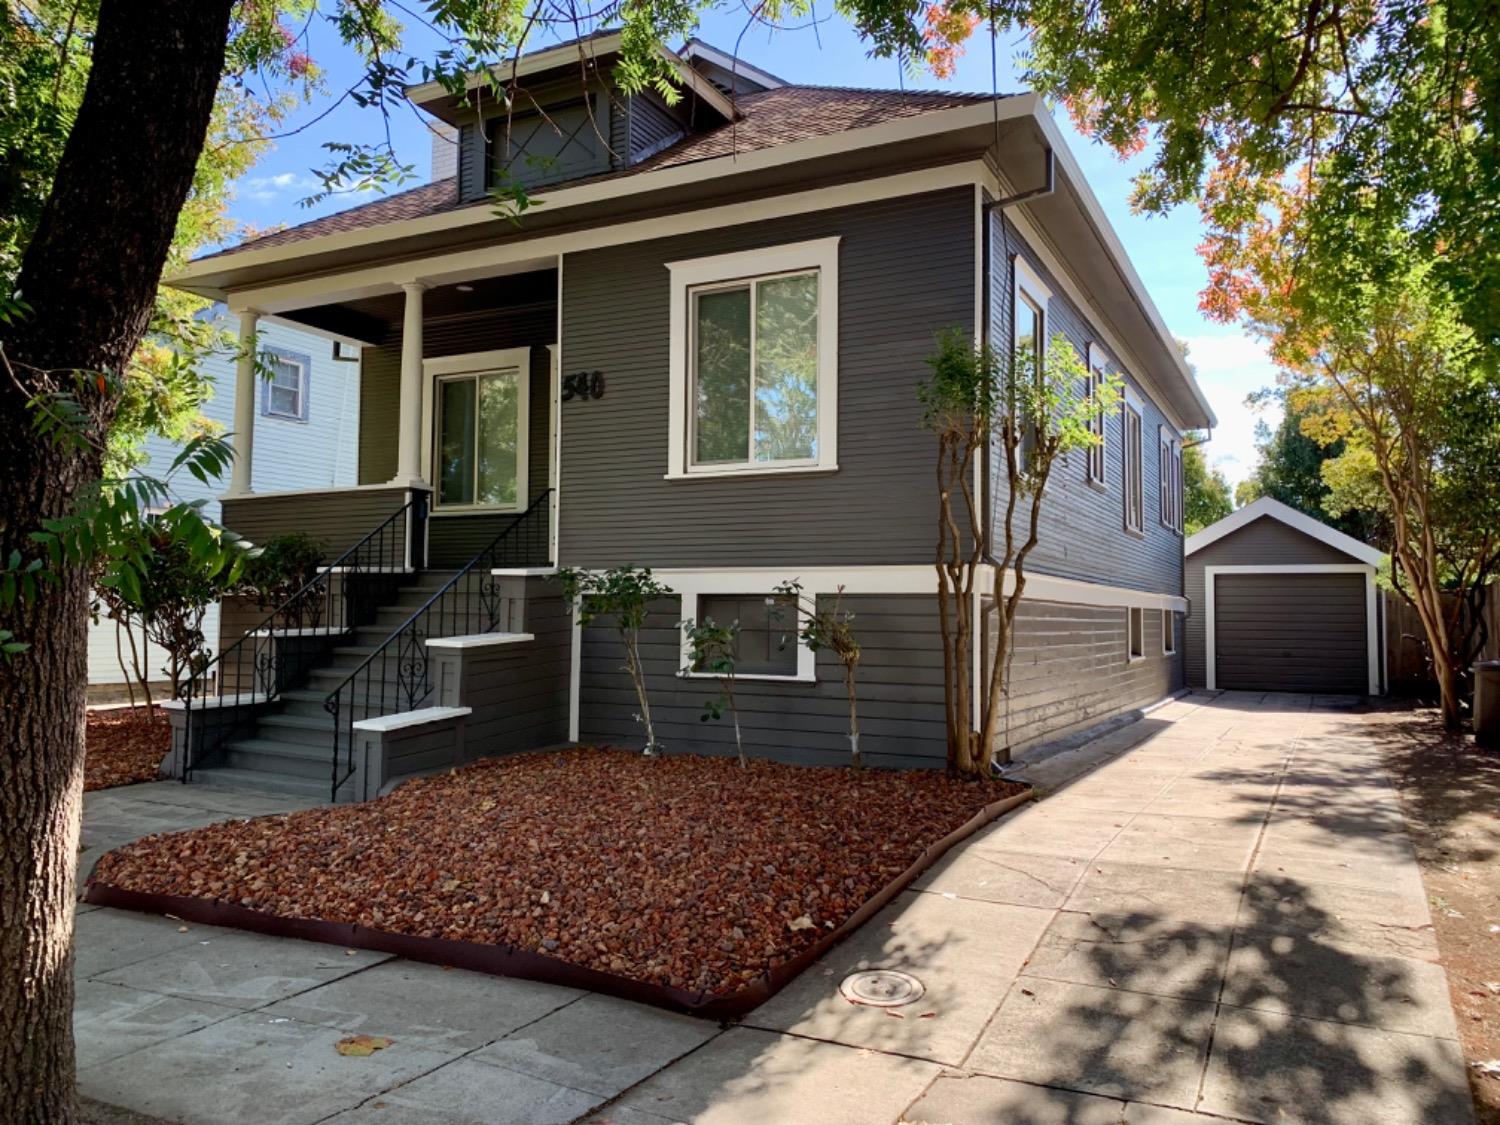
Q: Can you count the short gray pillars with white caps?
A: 6